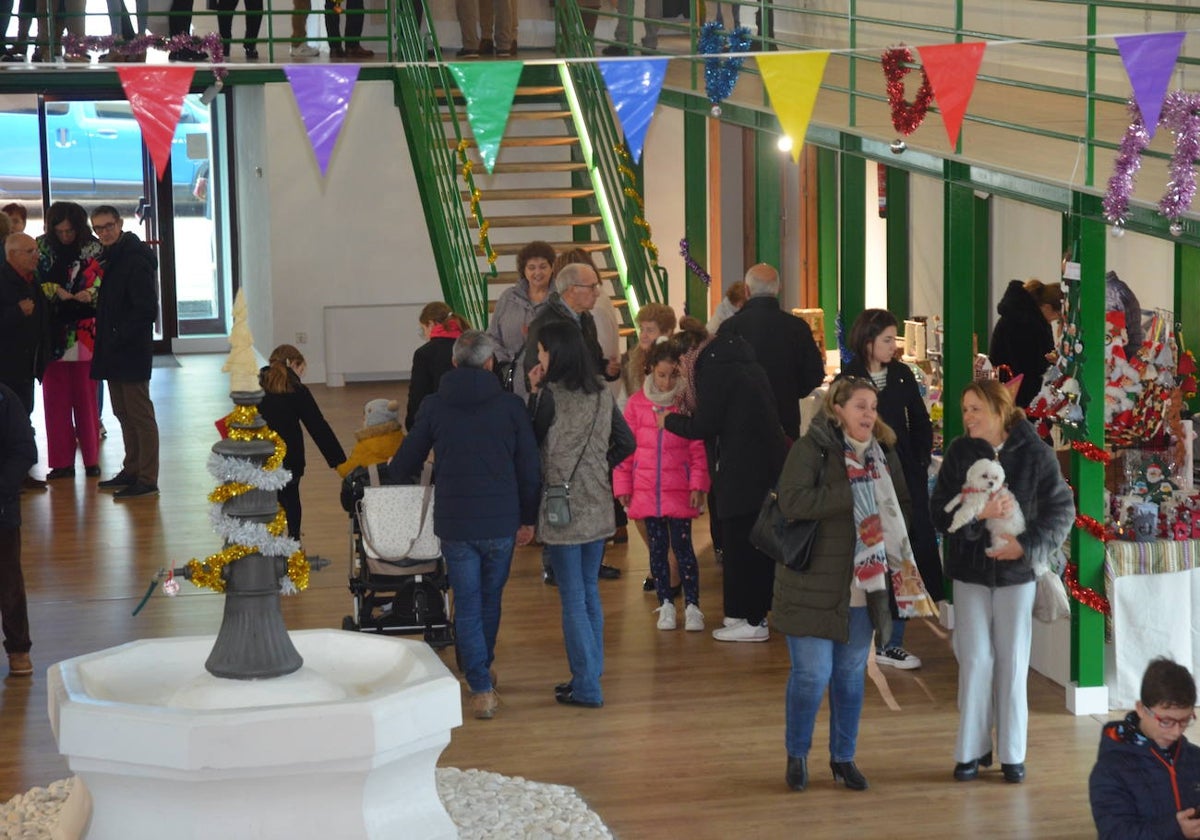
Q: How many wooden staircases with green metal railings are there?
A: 1